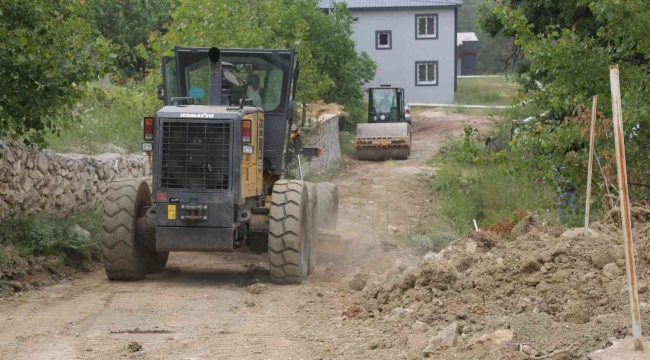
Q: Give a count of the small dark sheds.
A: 1